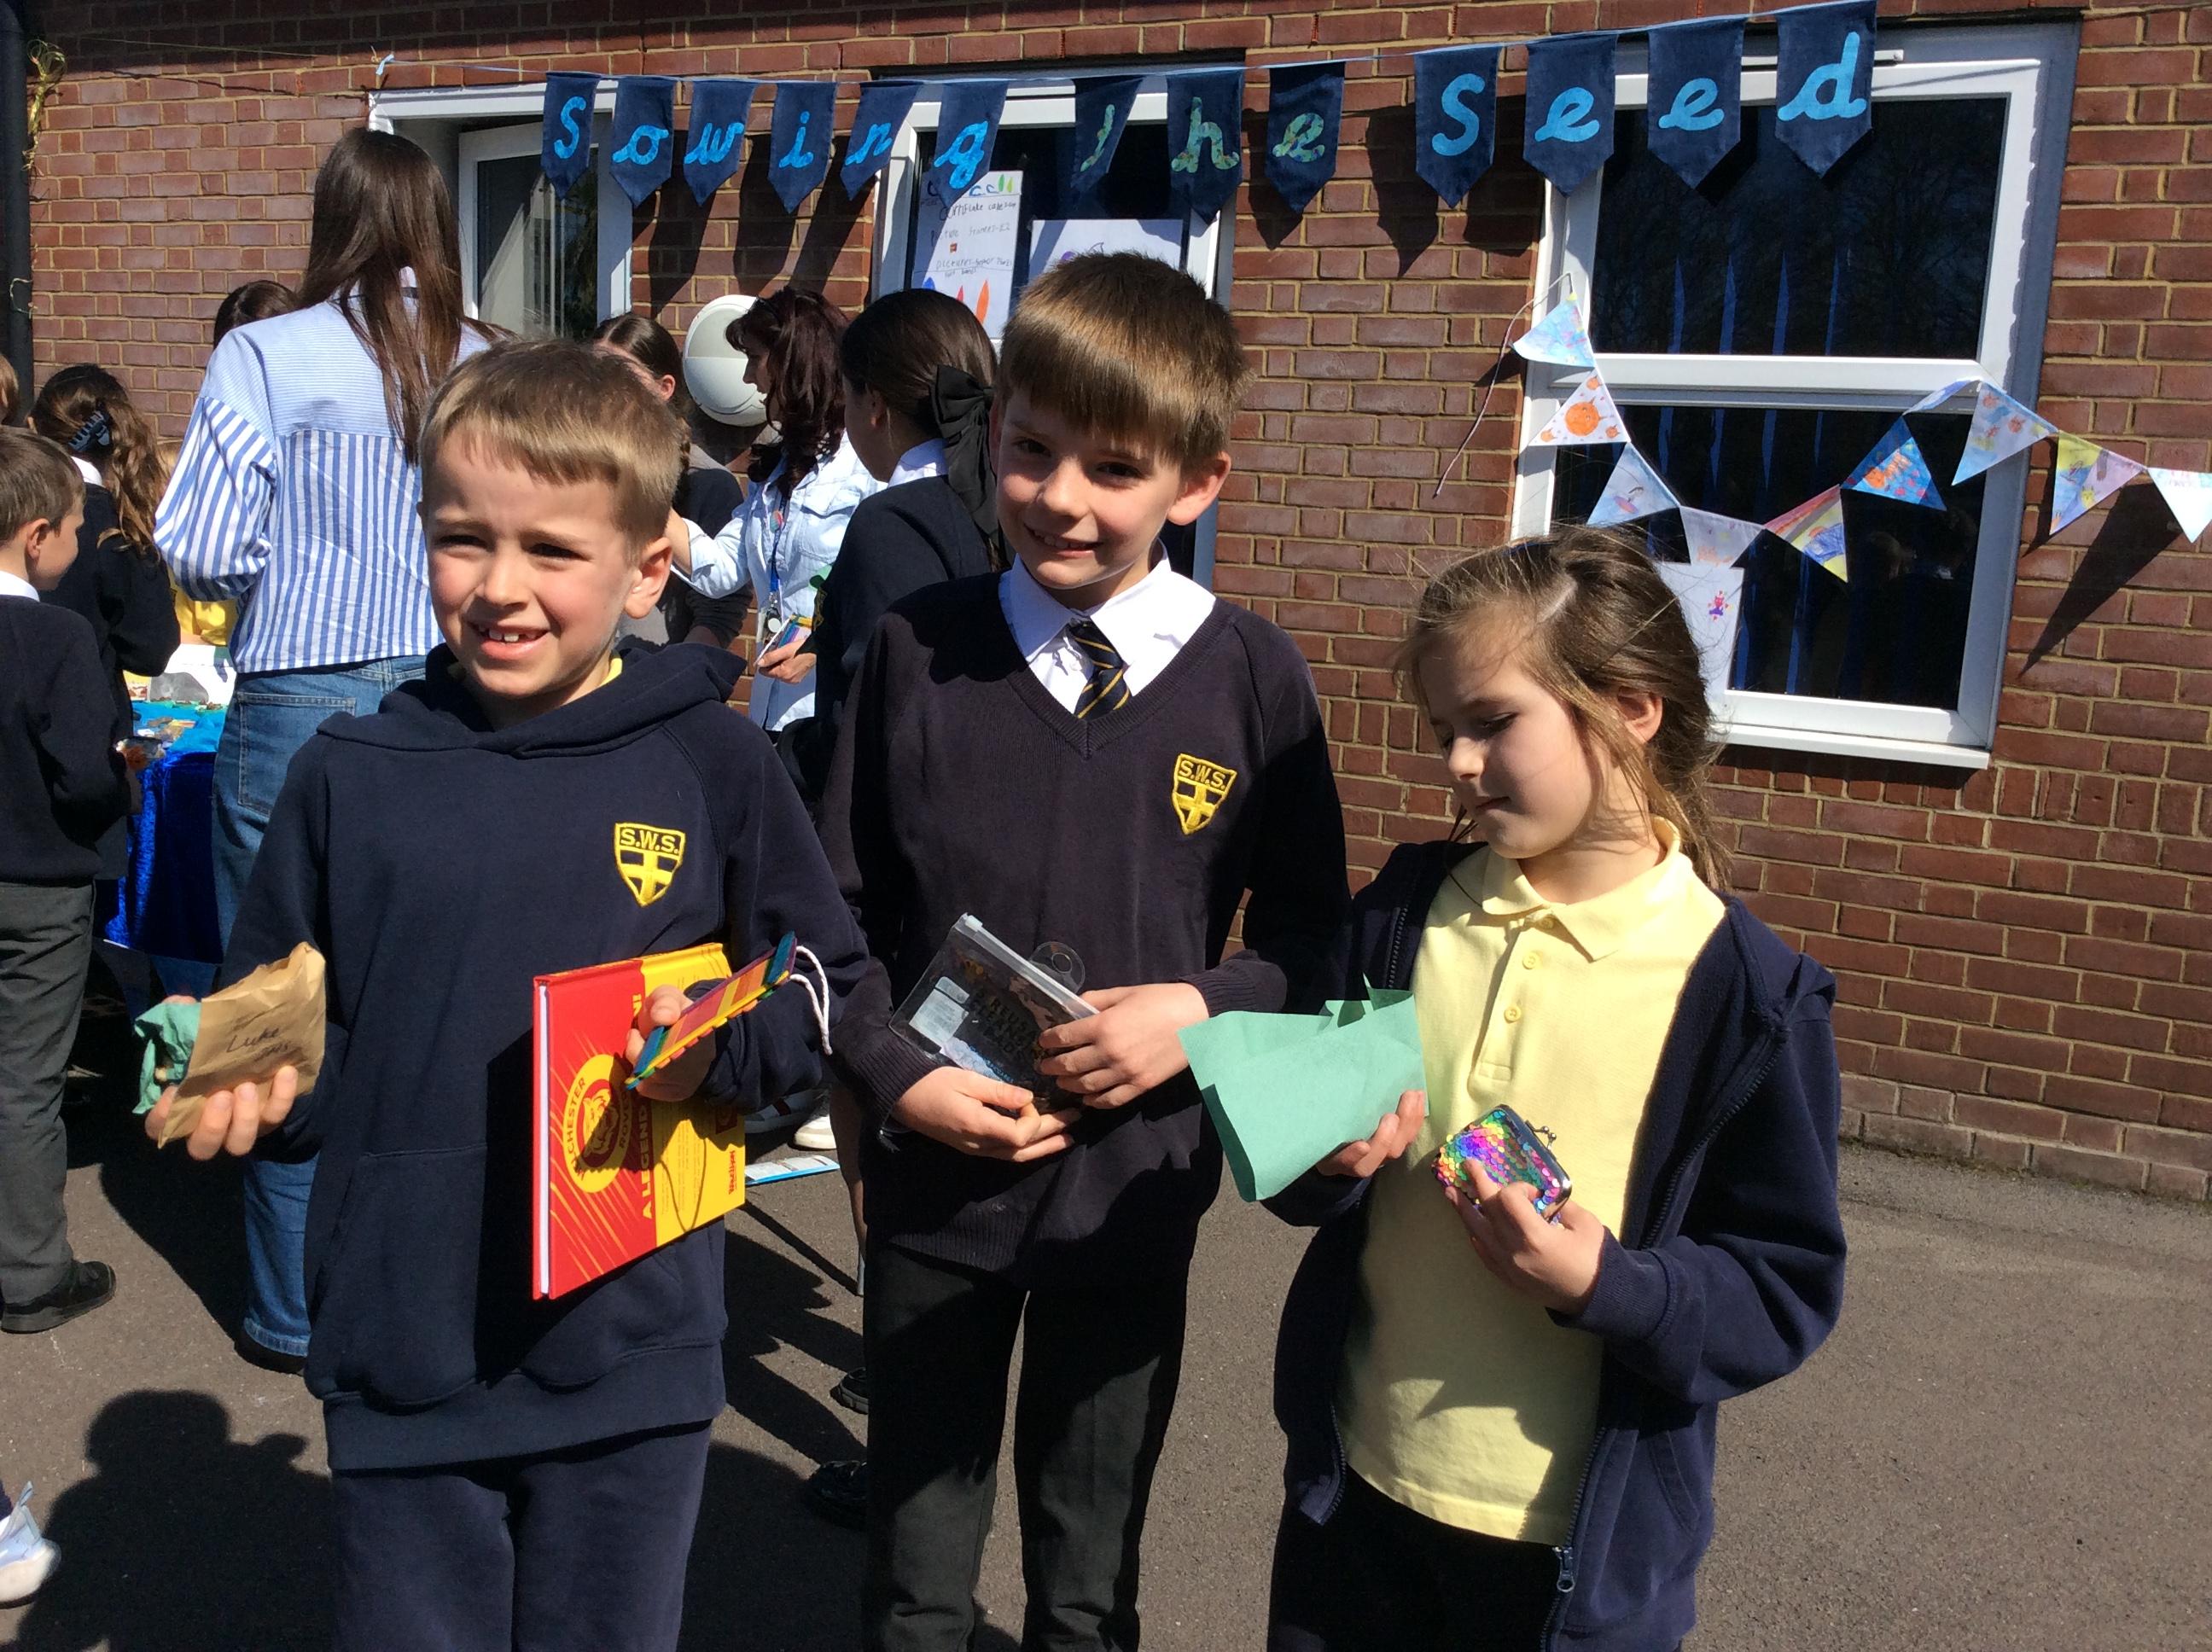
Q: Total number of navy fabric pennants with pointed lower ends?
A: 13